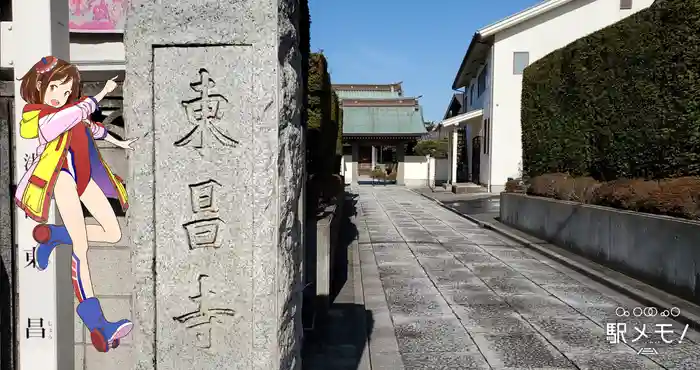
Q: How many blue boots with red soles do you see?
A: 2